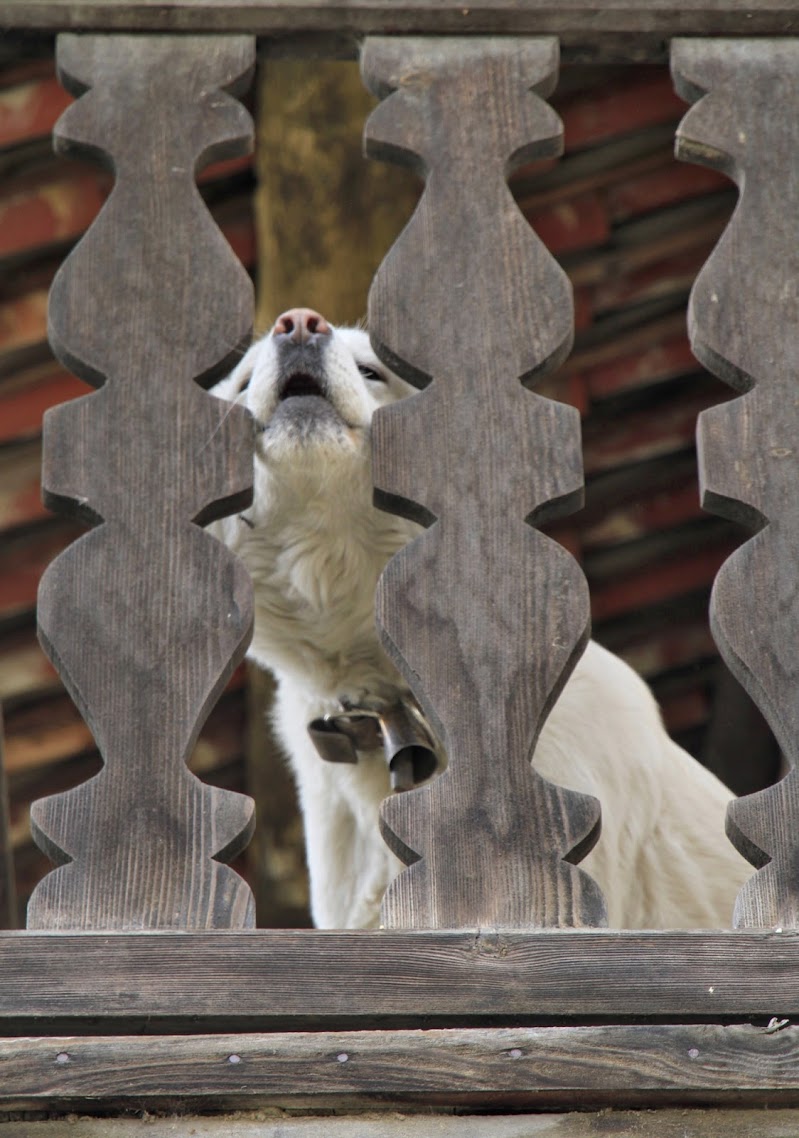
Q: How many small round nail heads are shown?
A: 5